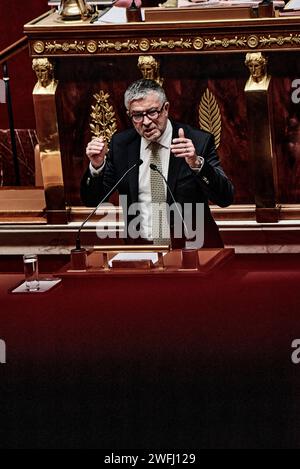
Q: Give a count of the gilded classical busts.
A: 3